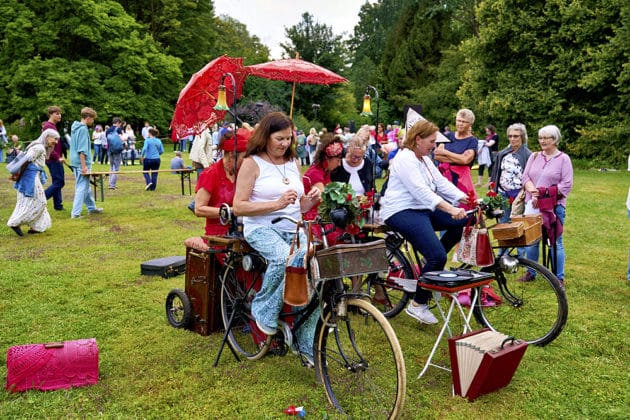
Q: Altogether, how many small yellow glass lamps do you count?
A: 2